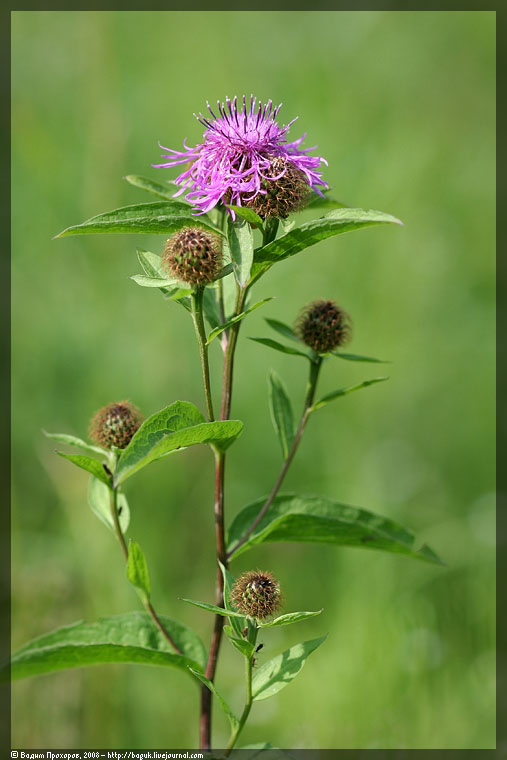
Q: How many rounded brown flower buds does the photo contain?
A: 4